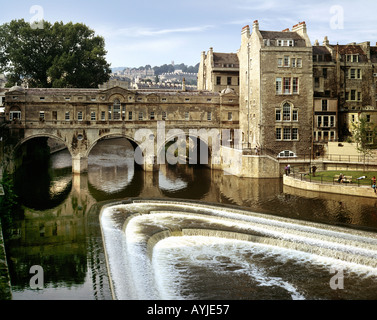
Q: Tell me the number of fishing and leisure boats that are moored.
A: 0